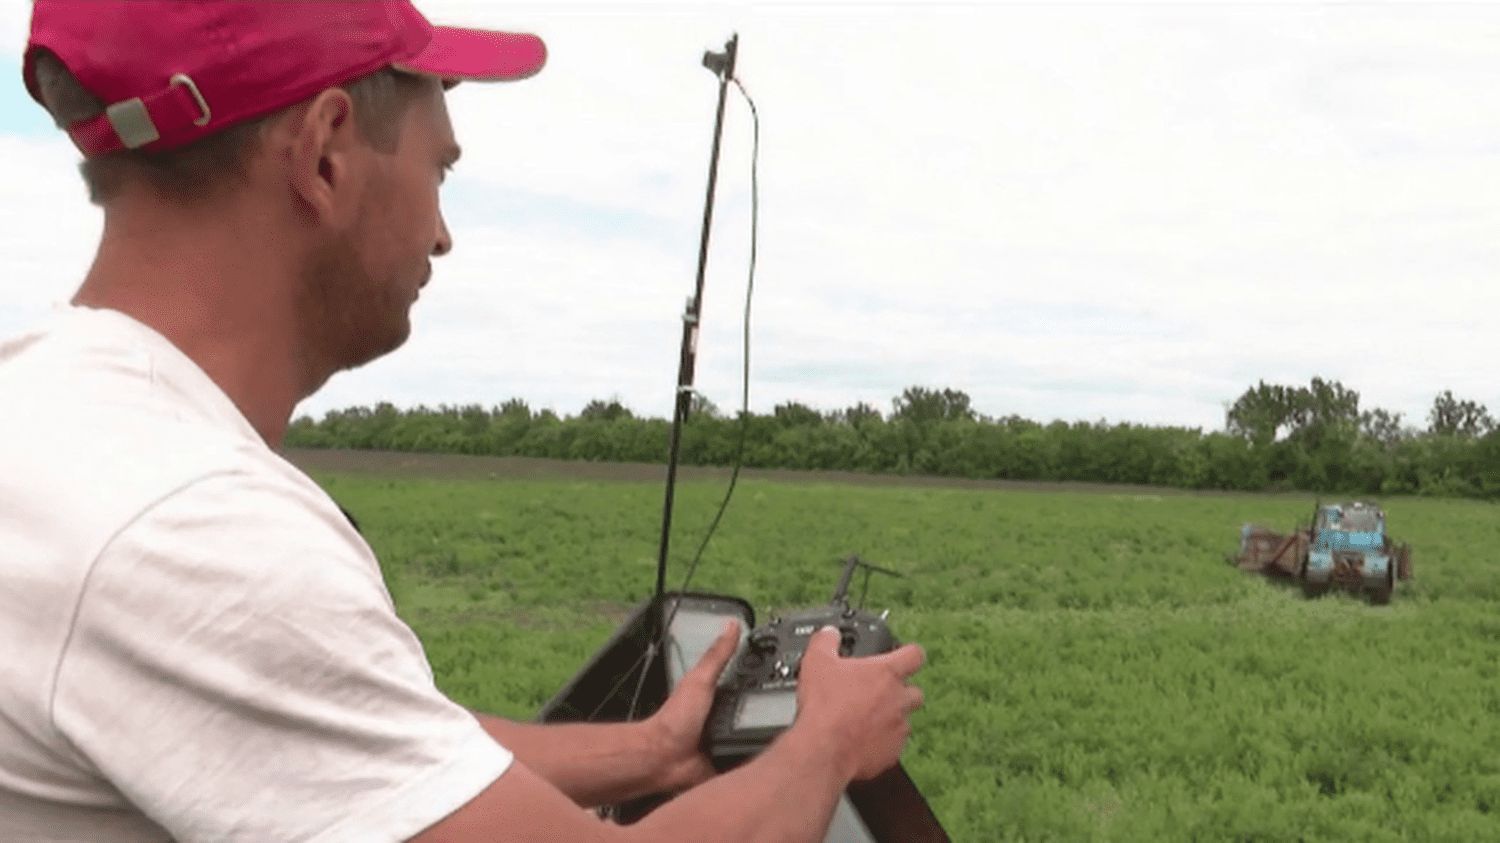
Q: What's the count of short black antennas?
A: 2